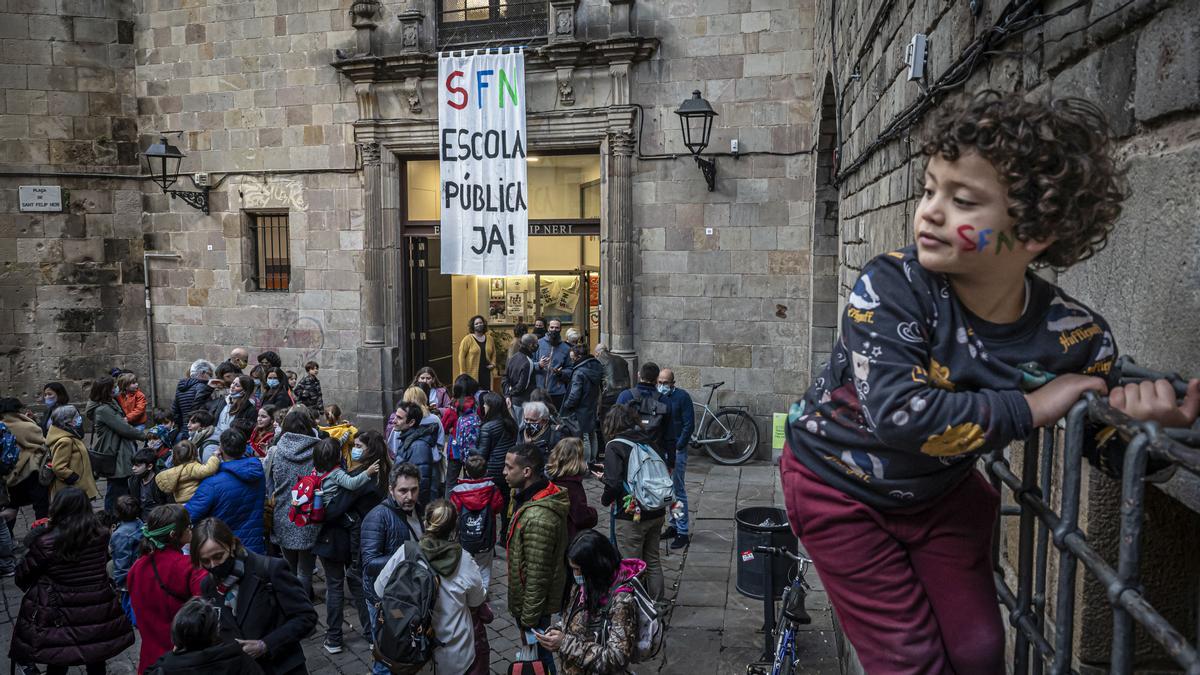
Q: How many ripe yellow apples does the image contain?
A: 0